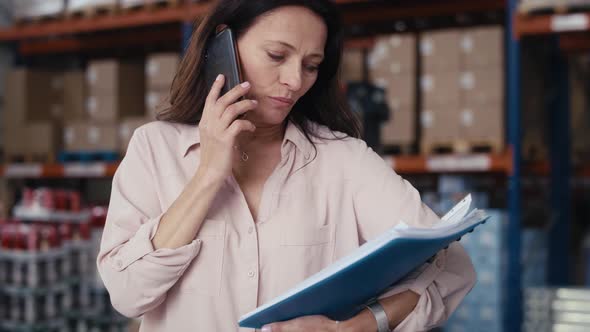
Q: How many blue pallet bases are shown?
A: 1